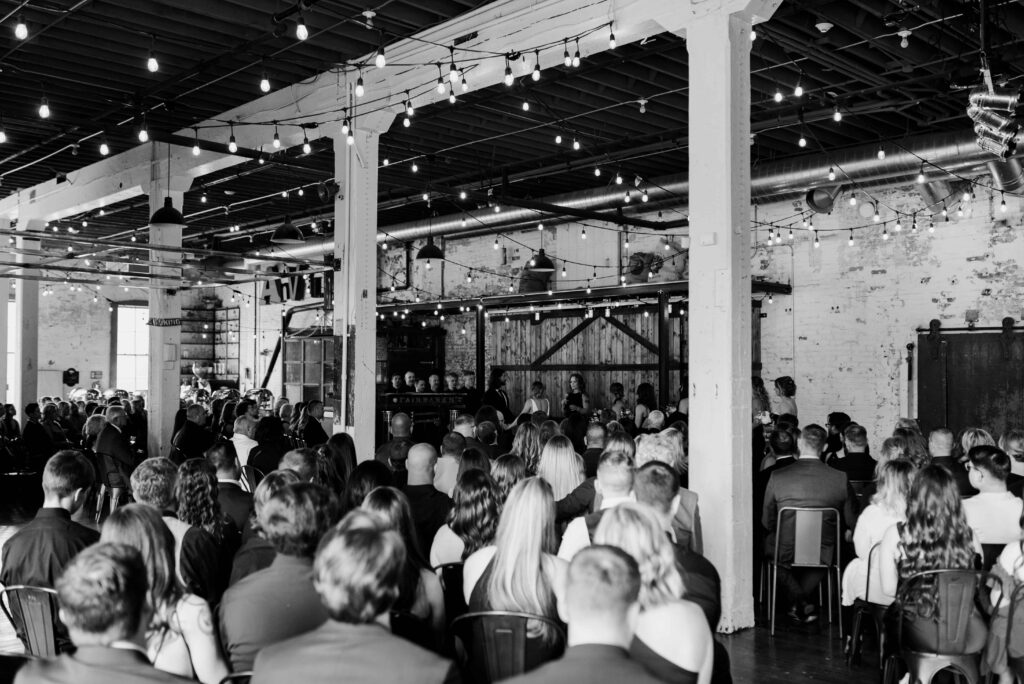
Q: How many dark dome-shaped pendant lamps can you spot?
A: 4